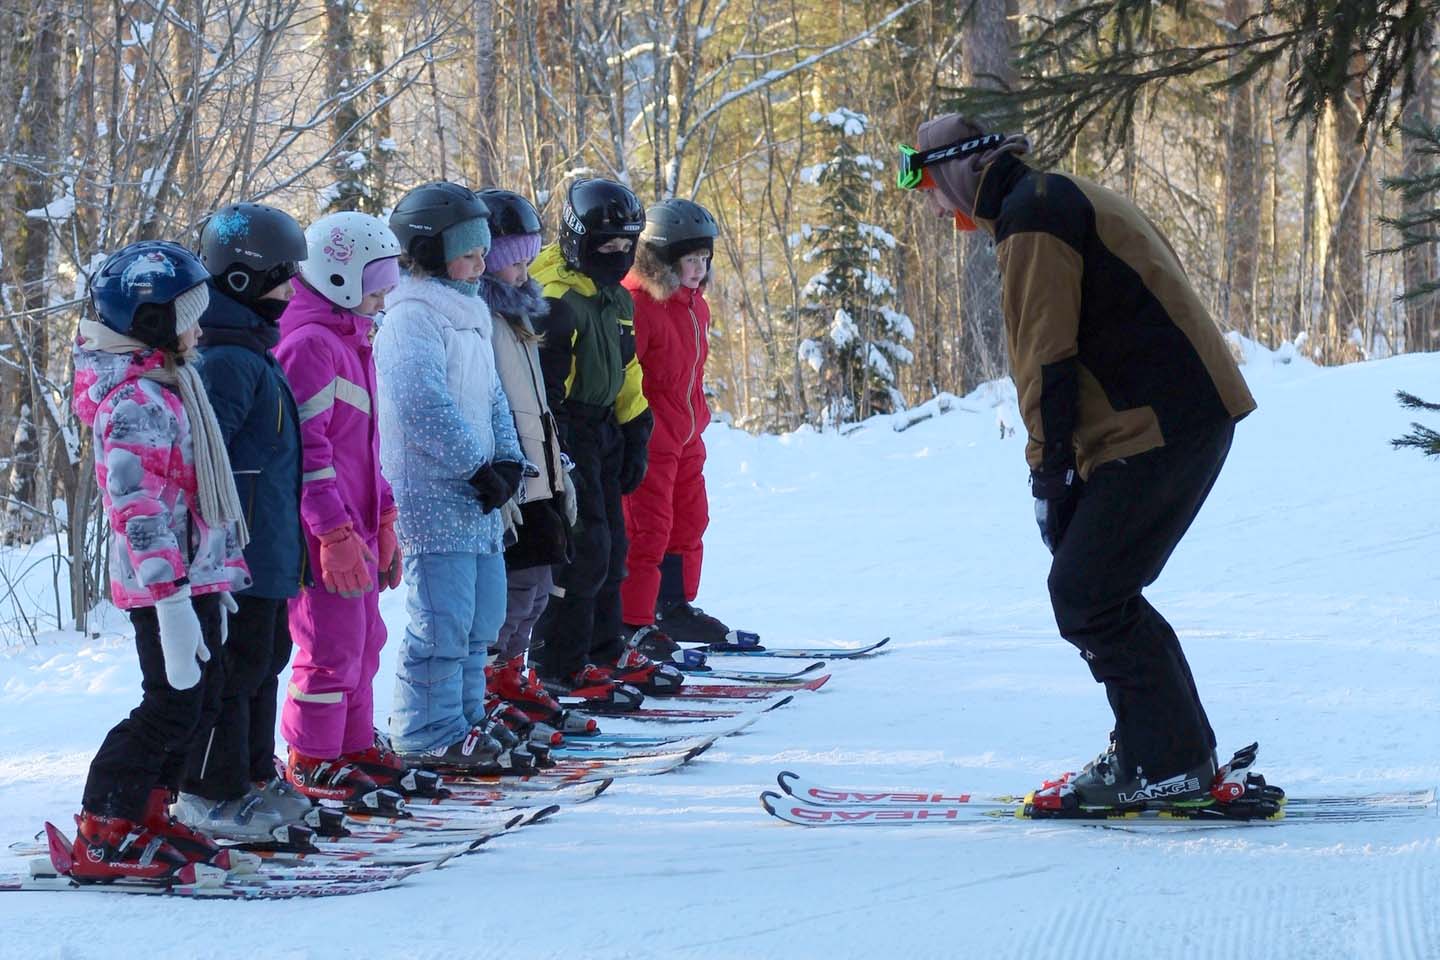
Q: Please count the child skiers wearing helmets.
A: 7